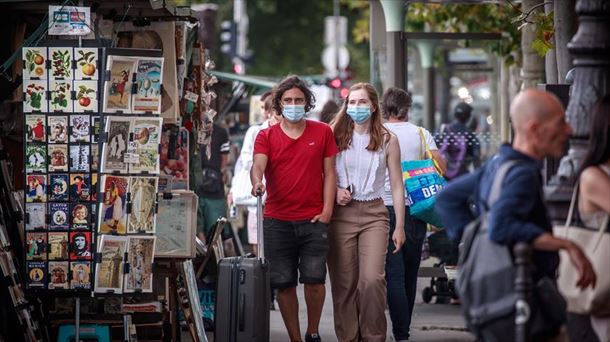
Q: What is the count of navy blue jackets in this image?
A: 1